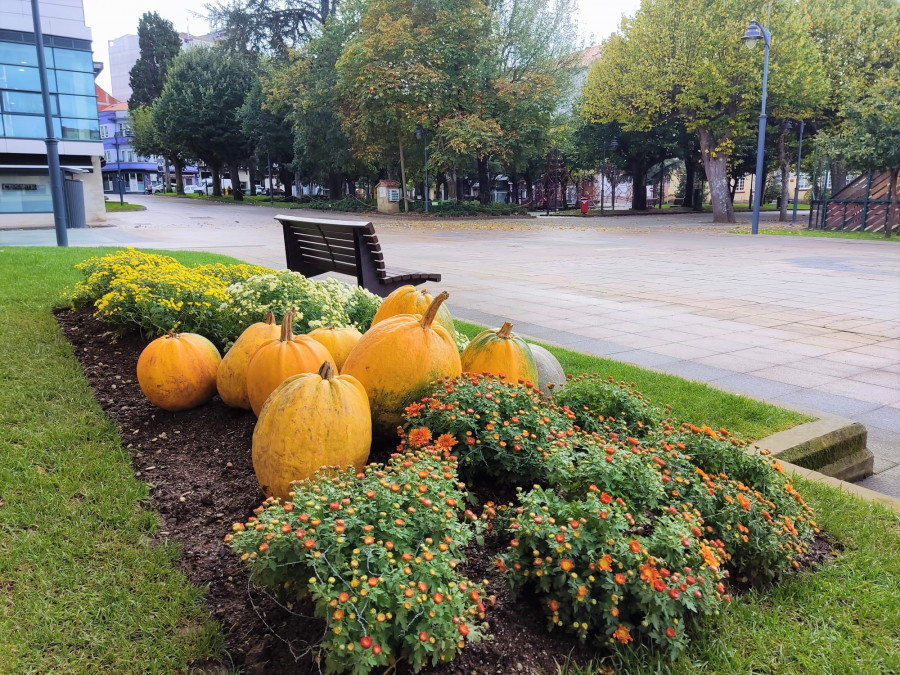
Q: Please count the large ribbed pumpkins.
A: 9